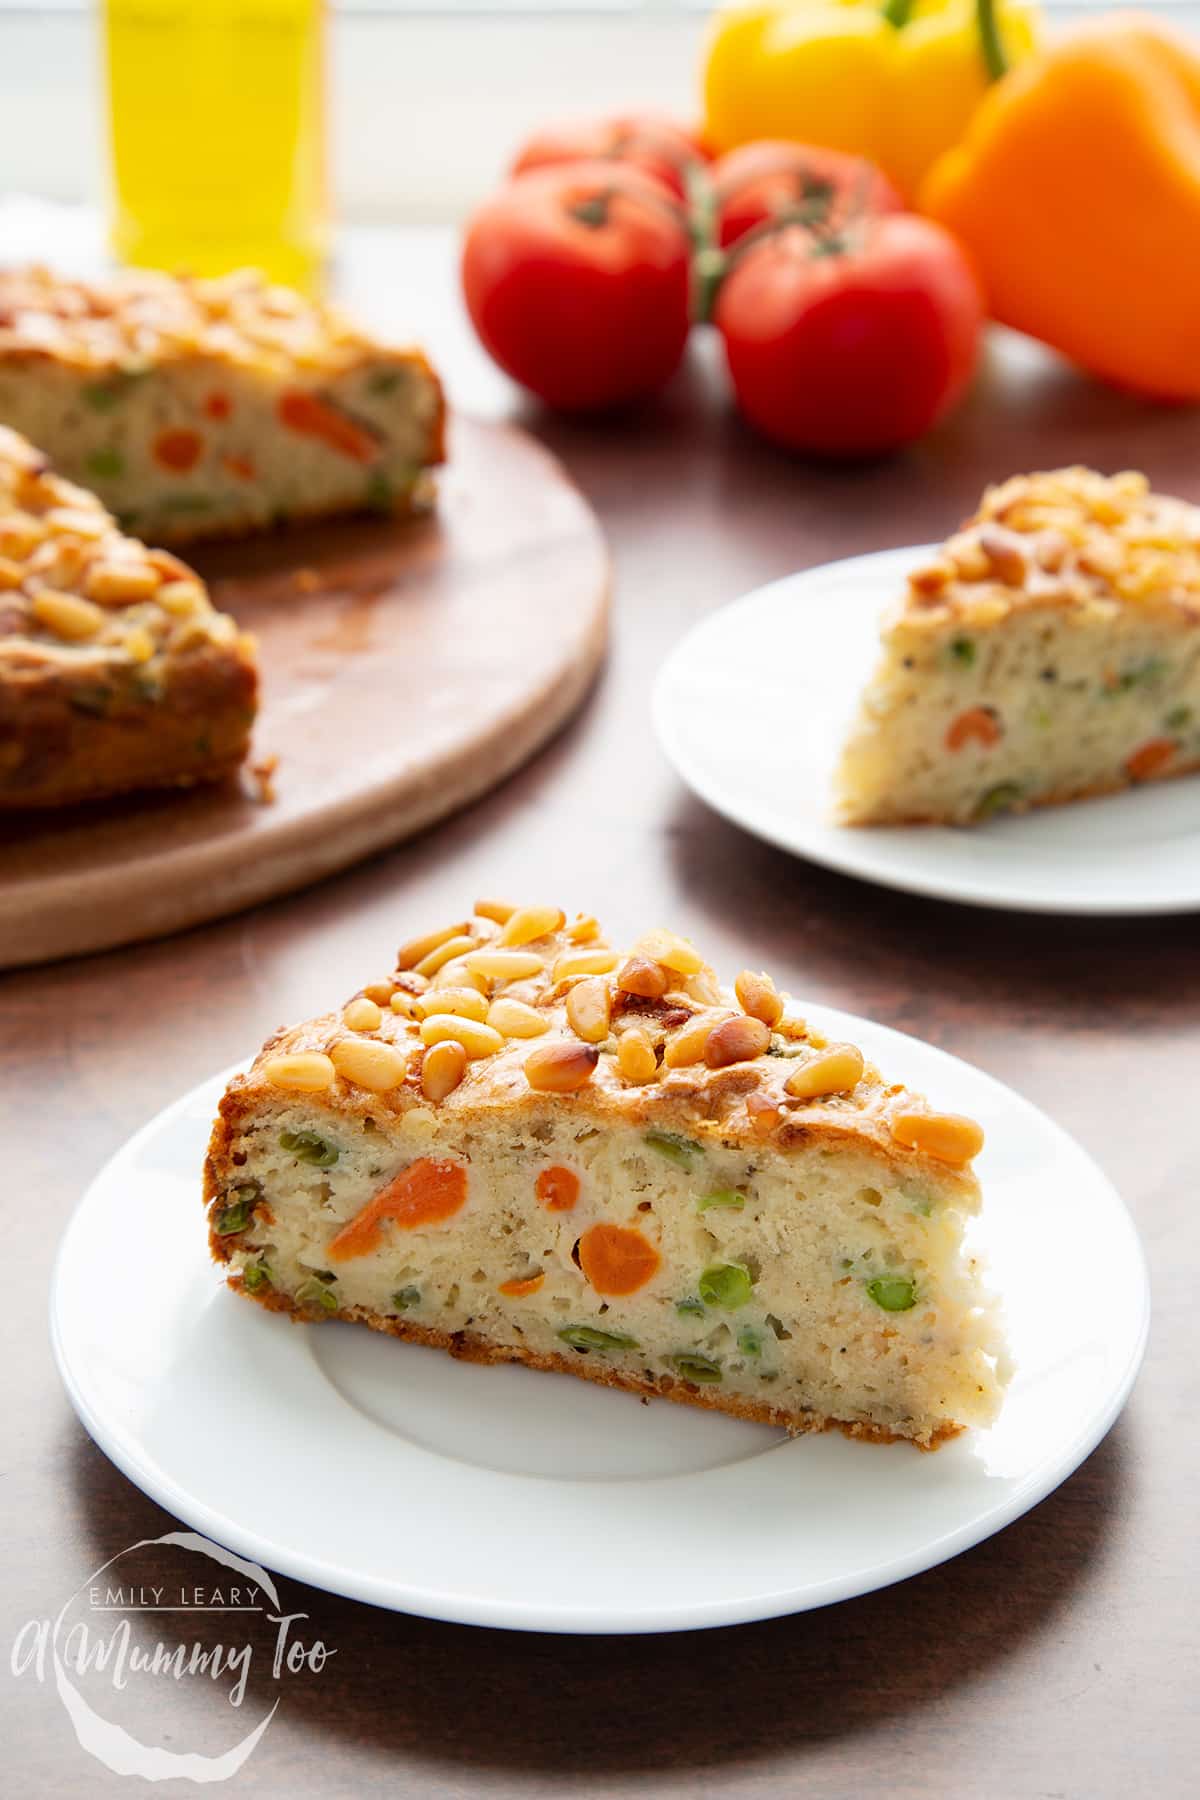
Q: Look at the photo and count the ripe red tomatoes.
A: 4